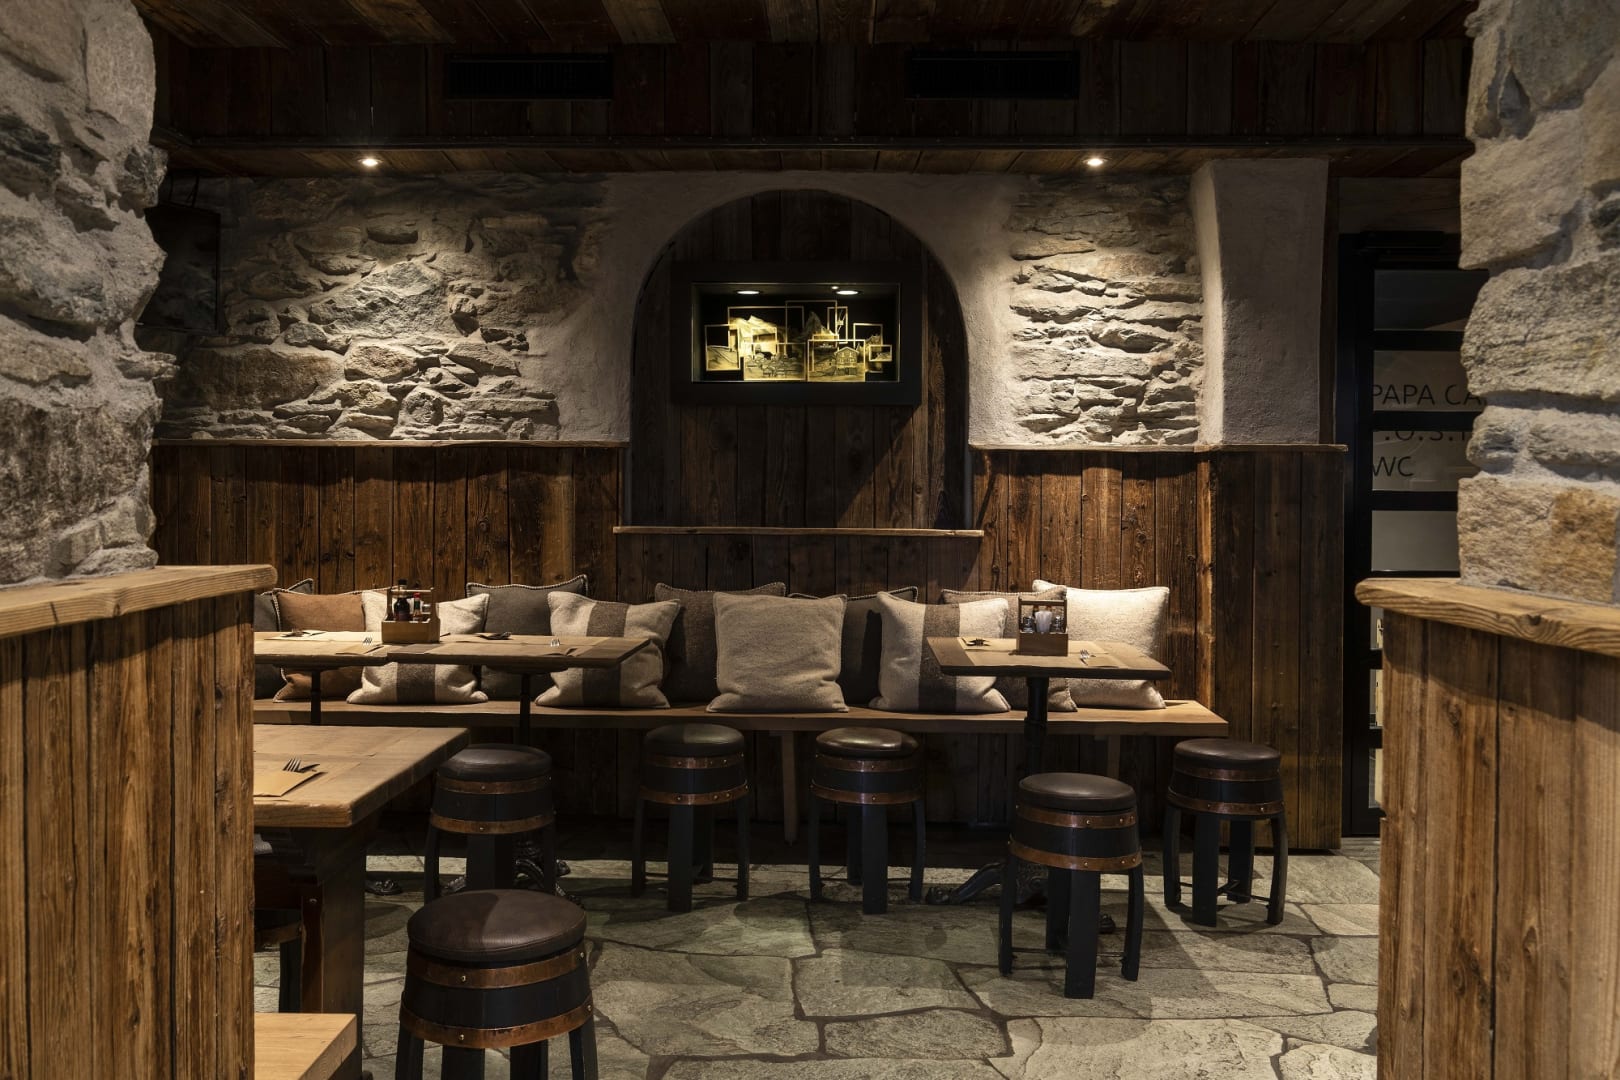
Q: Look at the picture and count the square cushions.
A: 11